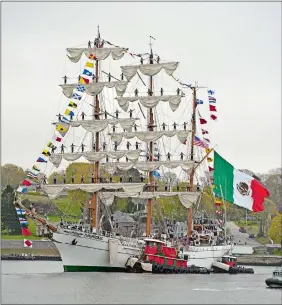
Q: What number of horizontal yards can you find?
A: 10